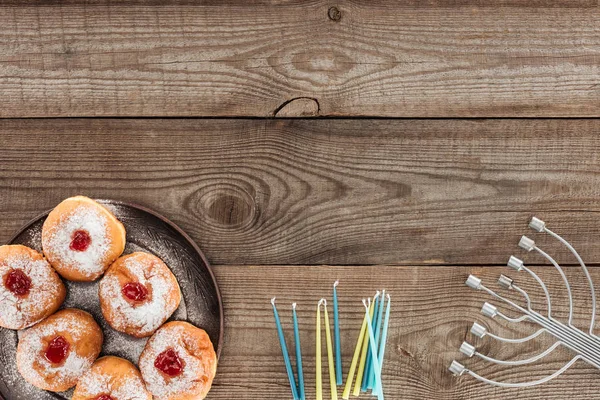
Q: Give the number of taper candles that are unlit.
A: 11